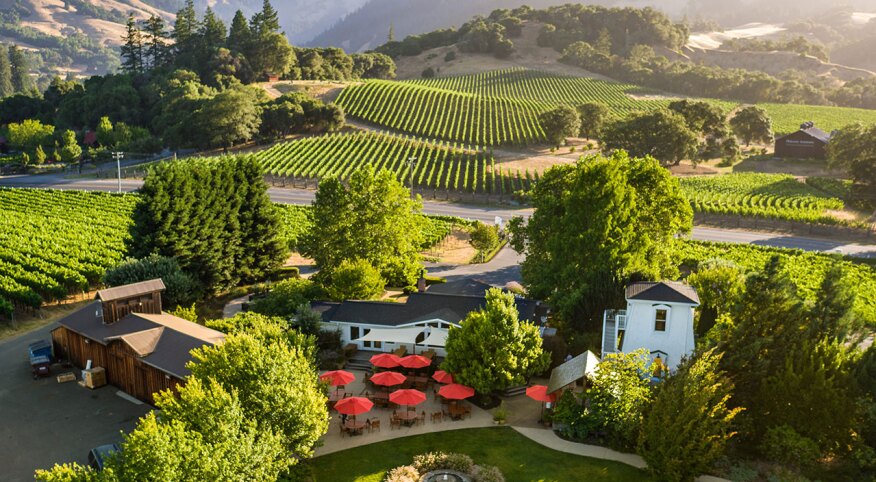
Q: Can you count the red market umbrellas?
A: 9